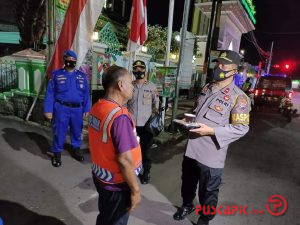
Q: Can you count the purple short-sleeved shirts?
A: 1